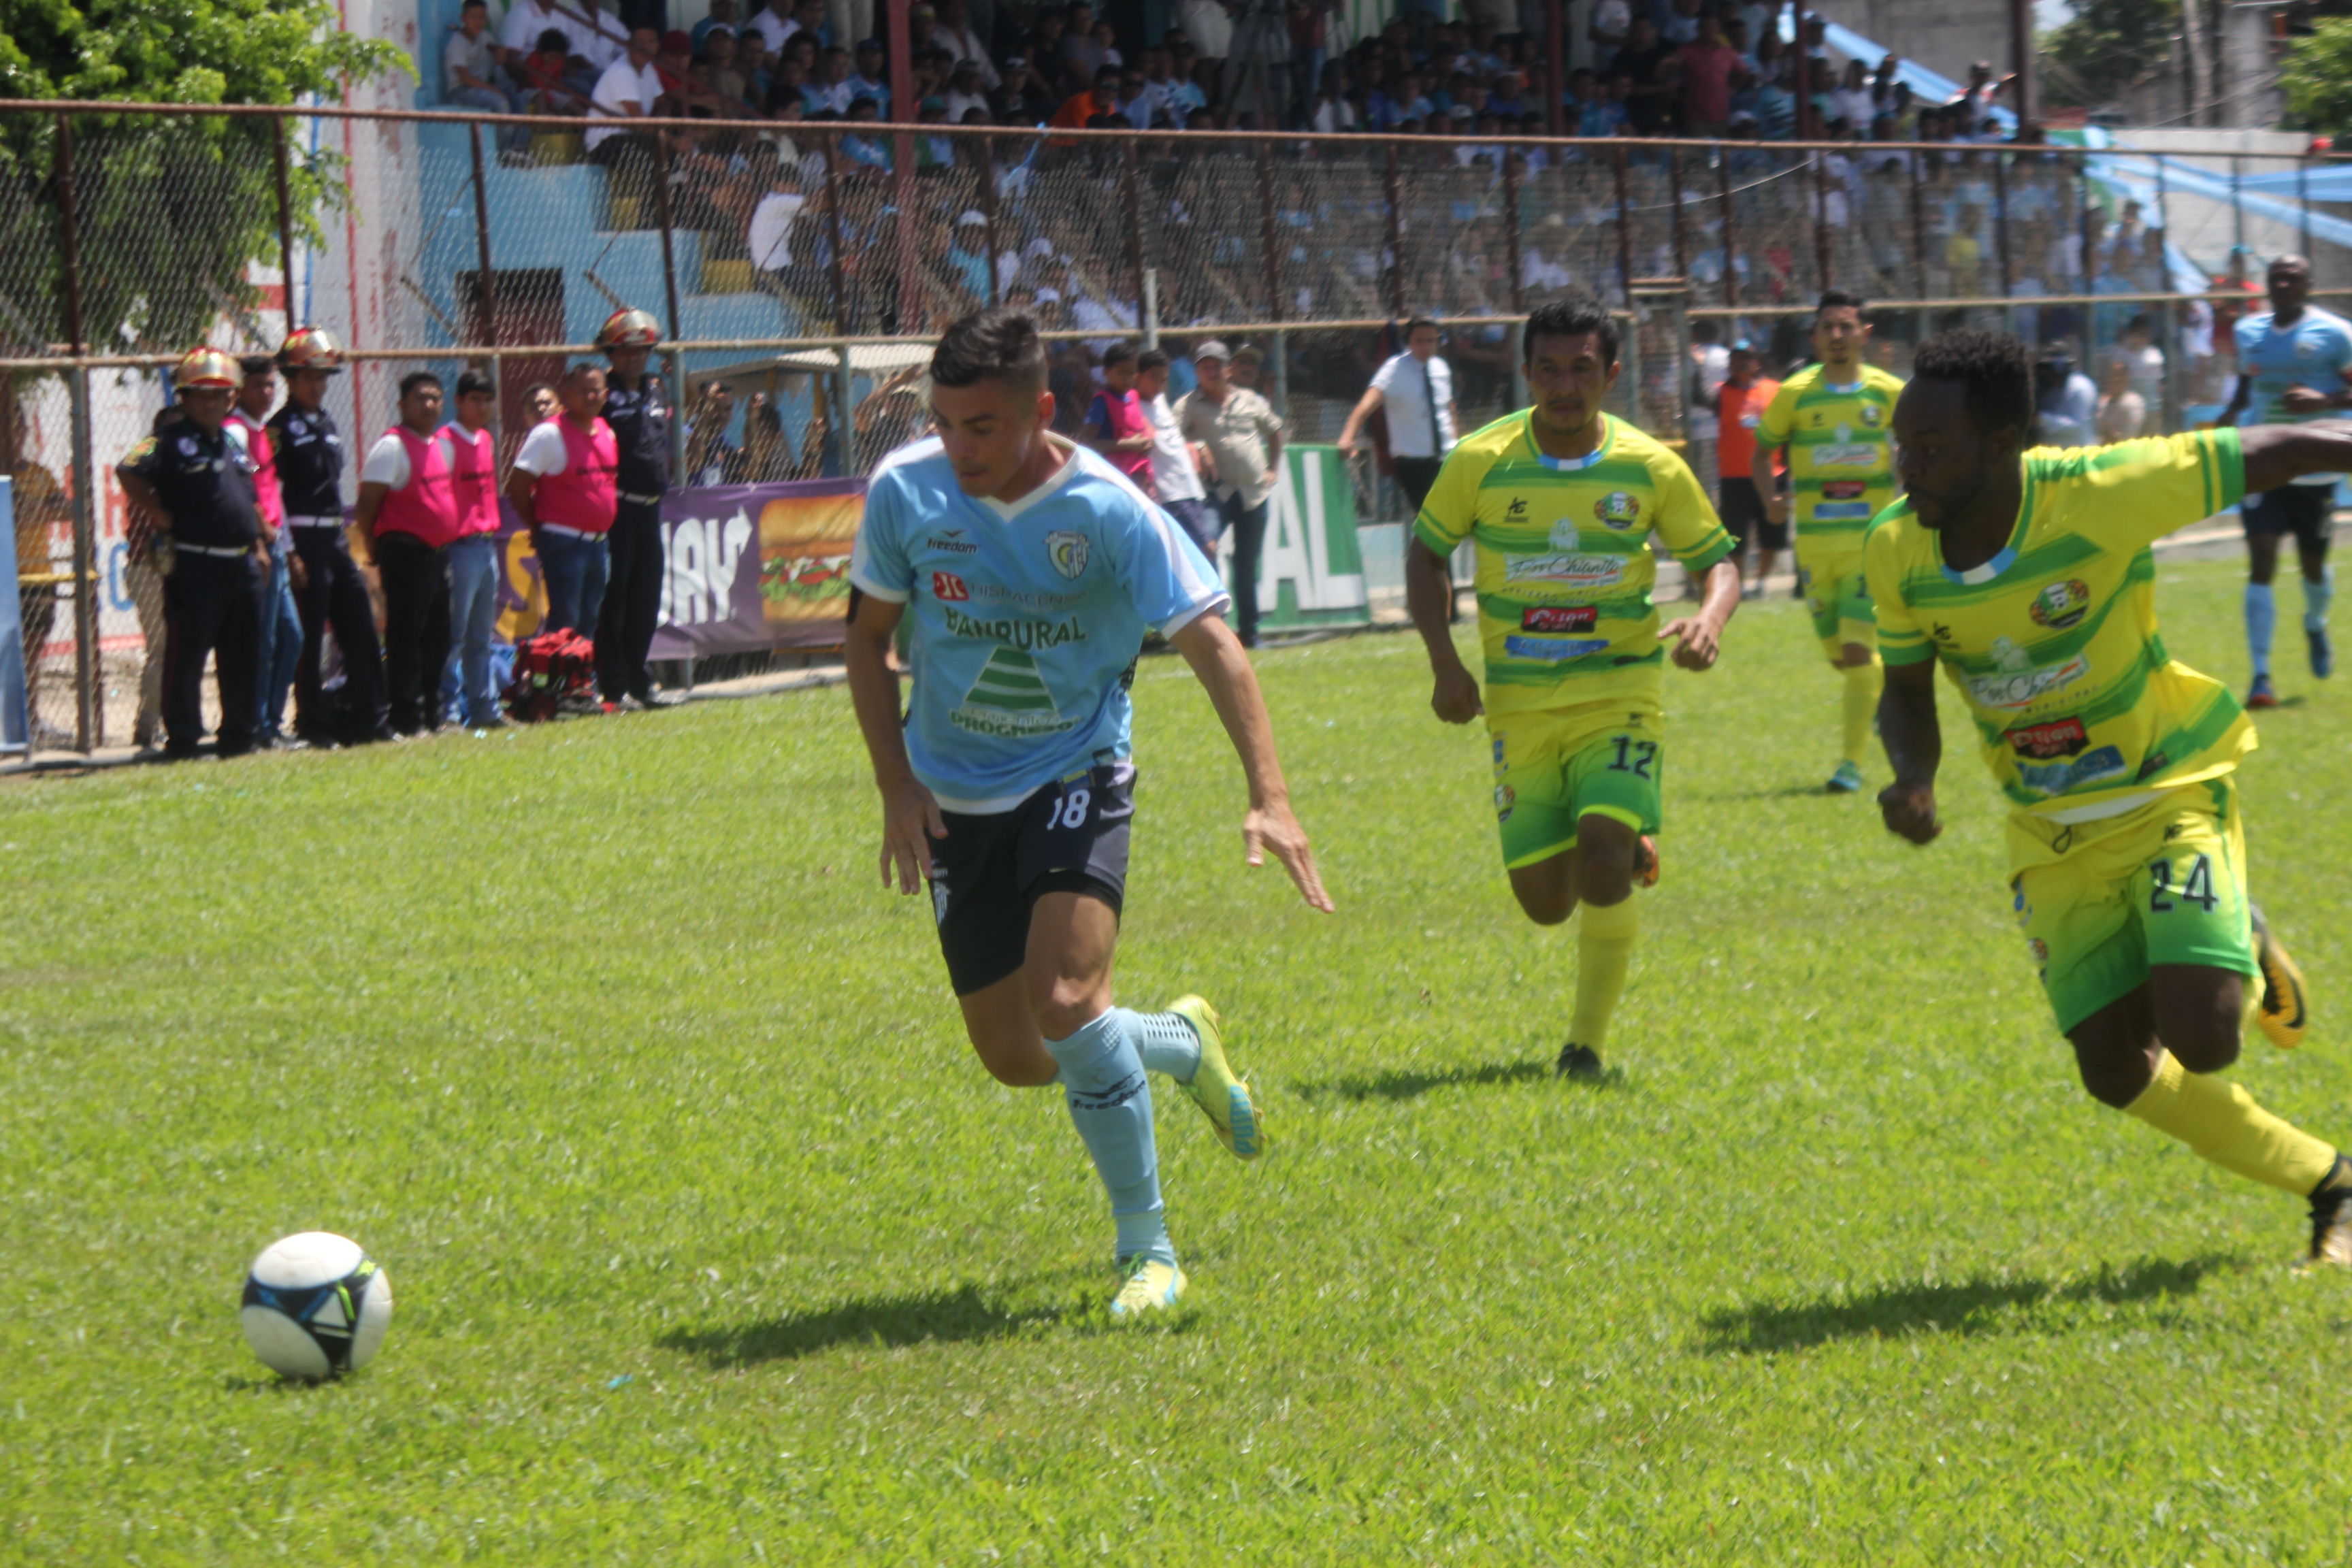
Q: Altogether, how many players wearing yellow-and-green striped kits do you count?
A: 3